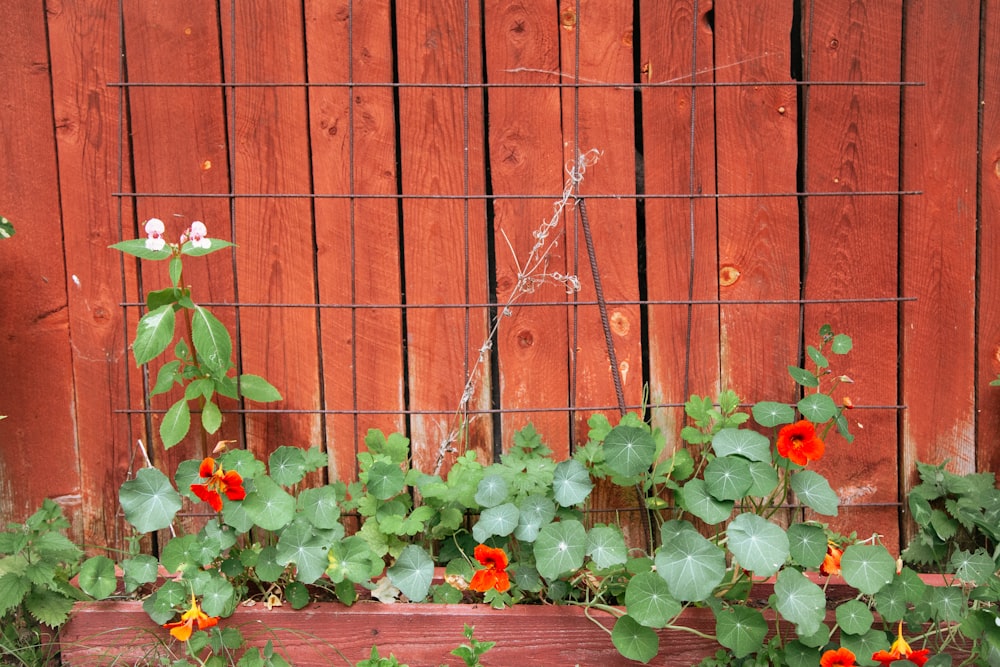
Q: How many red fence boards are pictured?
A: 13